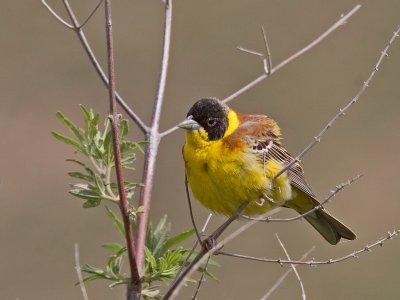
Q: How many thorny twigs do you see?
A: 3